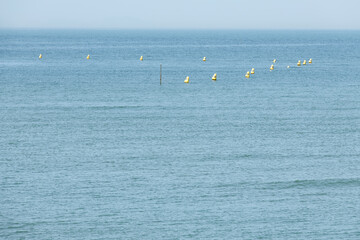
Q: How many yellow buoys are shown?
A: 13